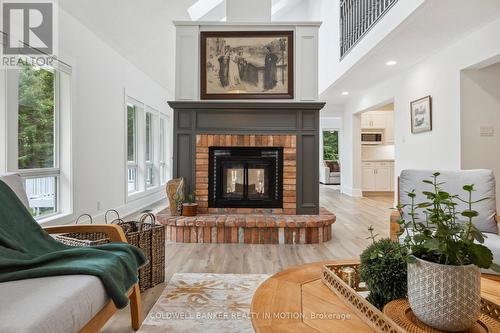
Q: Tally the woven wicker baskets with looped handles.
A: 2